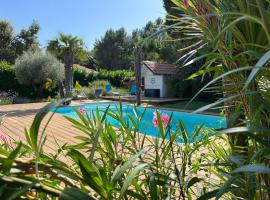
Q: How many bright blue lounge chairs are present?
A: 2